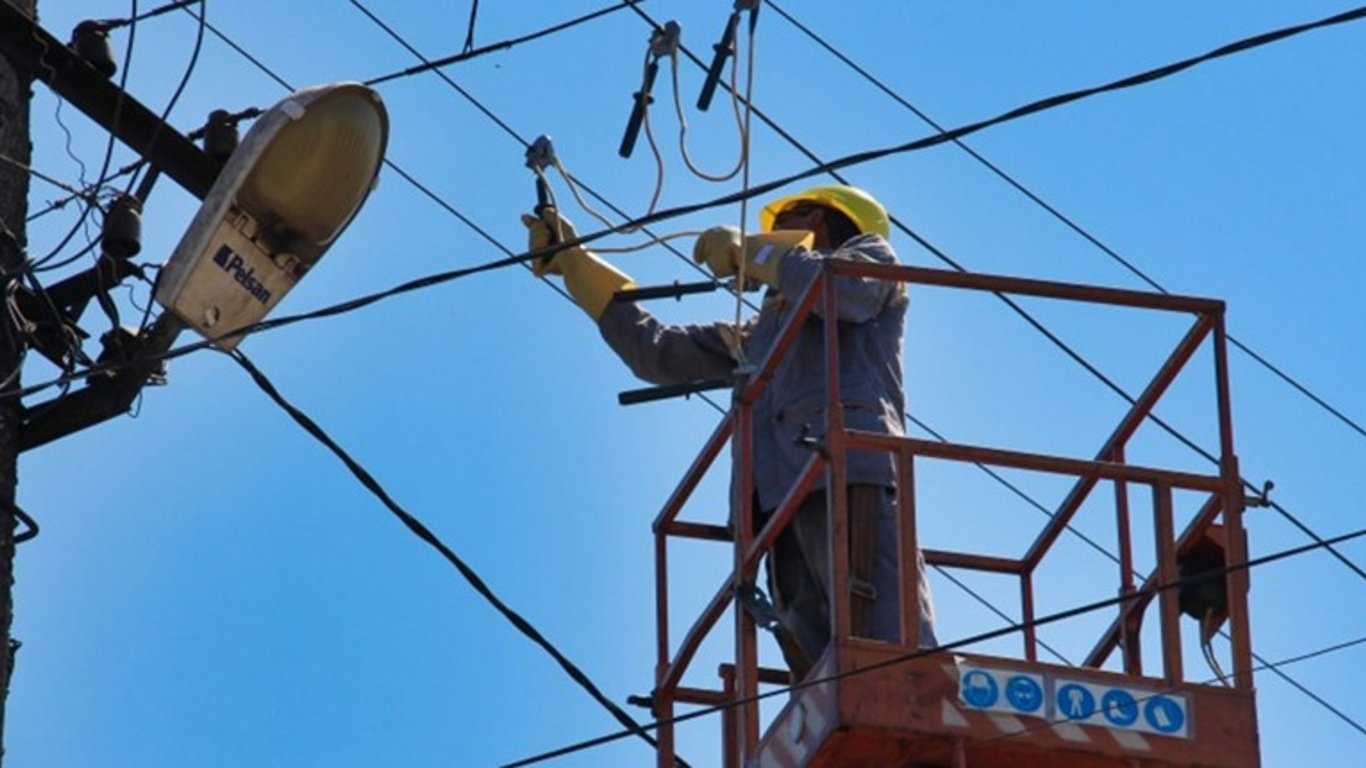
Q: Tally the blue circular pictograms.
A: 5